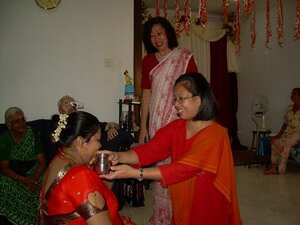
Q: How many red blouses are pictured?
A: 3